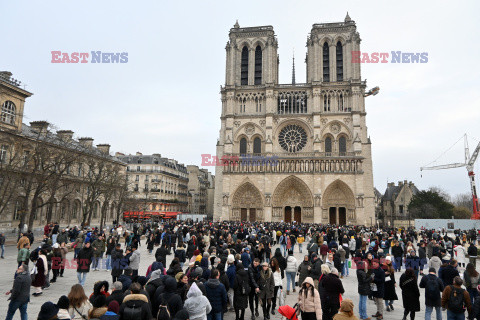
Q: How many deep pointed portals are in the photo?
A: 3